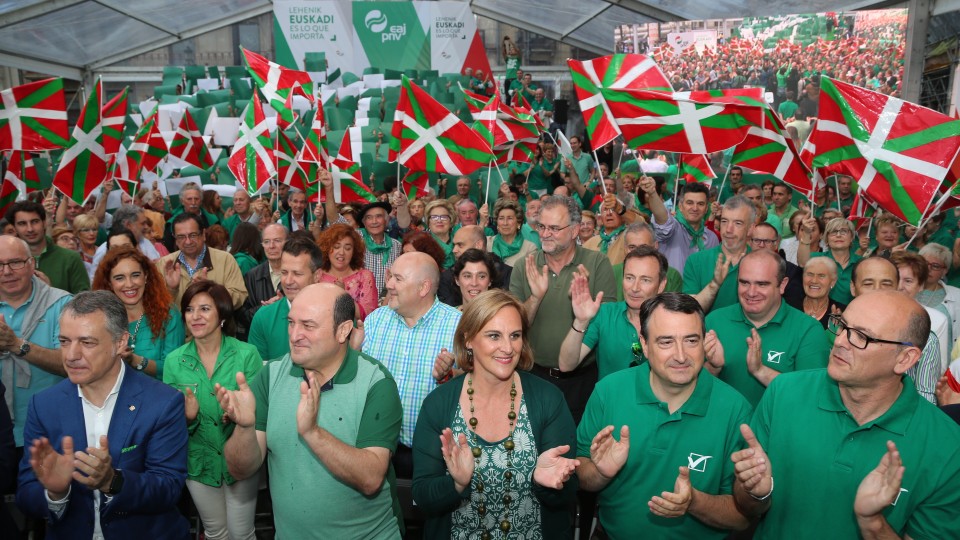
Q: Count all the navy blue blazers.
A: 1